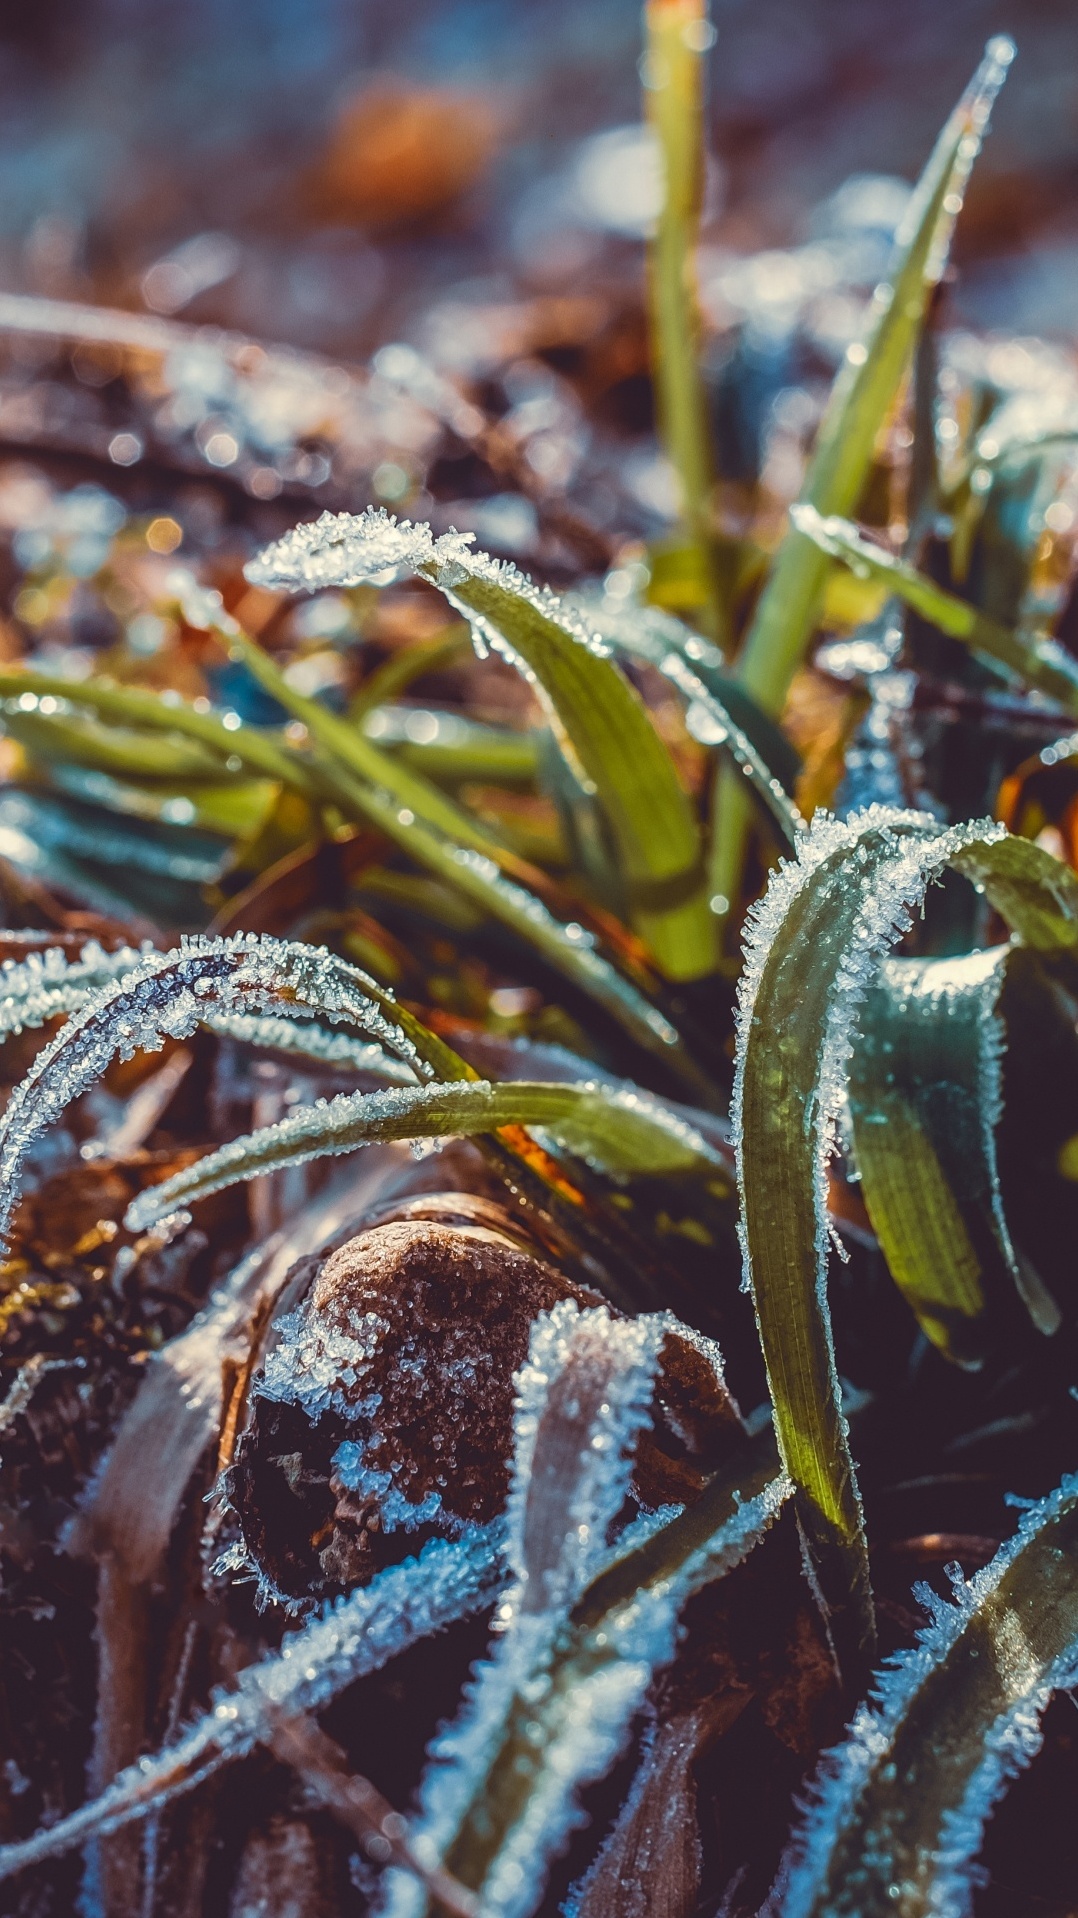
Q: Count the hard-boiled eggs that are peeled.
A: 0